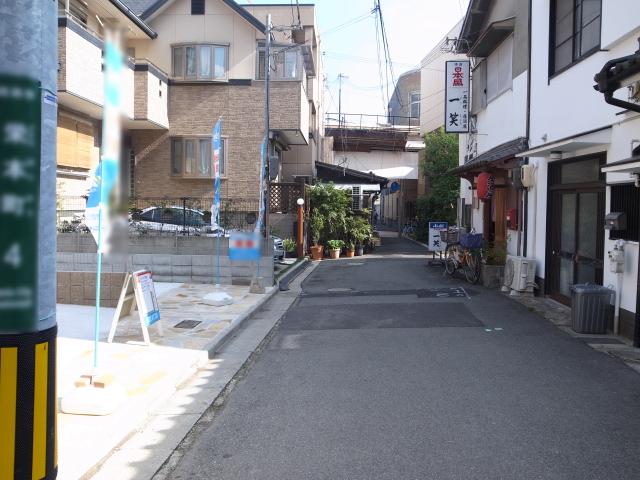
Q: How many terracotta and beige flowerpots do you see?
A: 3